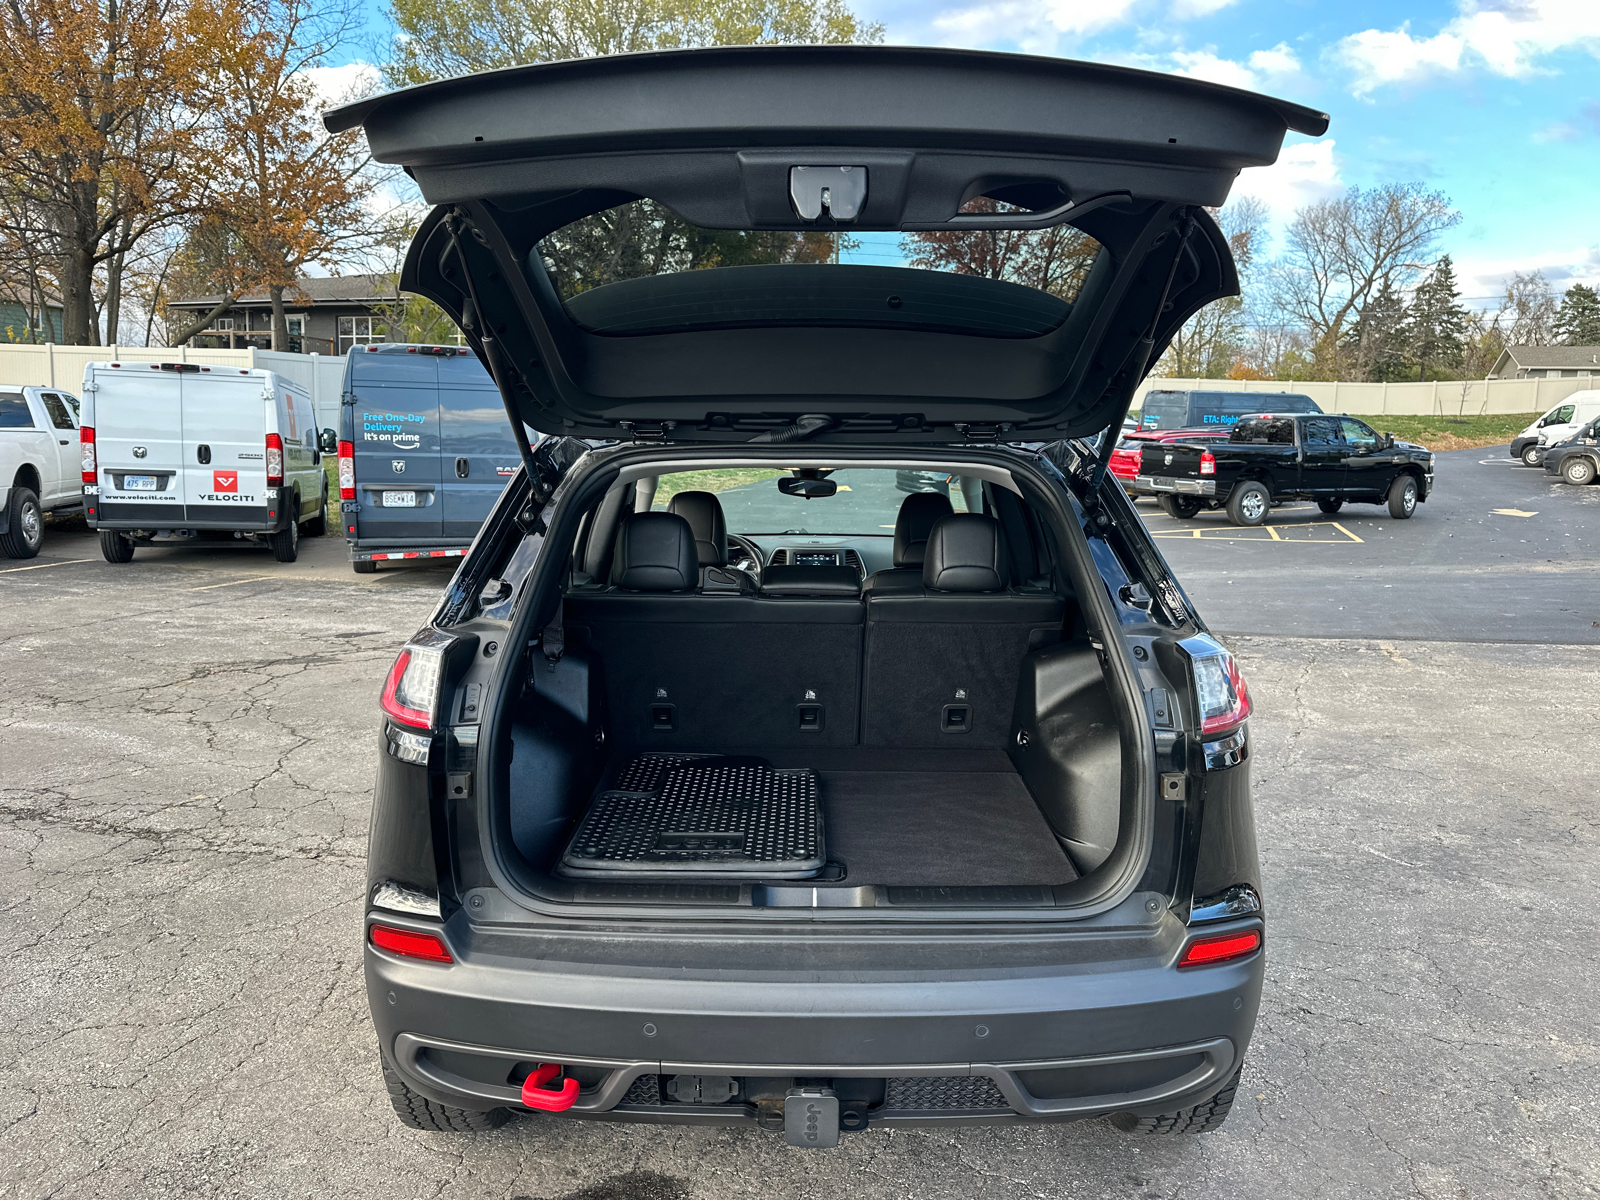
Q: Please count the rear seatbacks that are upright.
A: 2